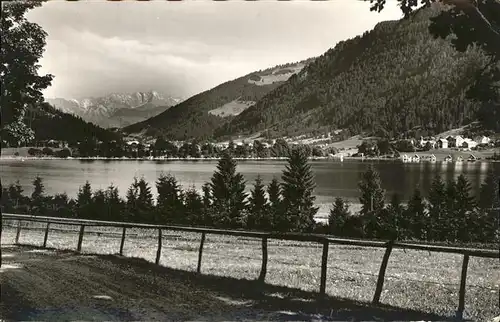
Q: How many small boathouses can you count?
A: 6